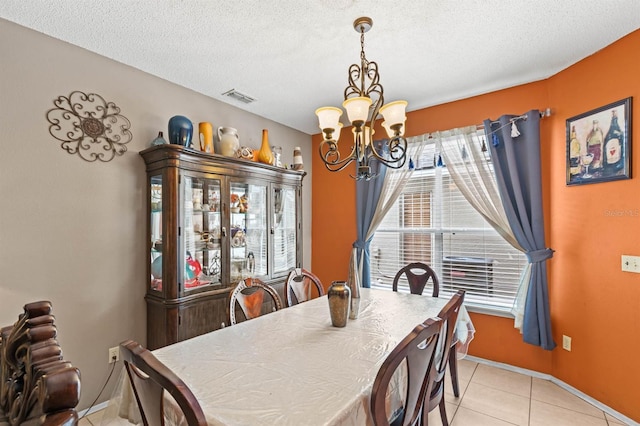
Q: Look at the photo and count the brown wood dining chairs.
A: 6